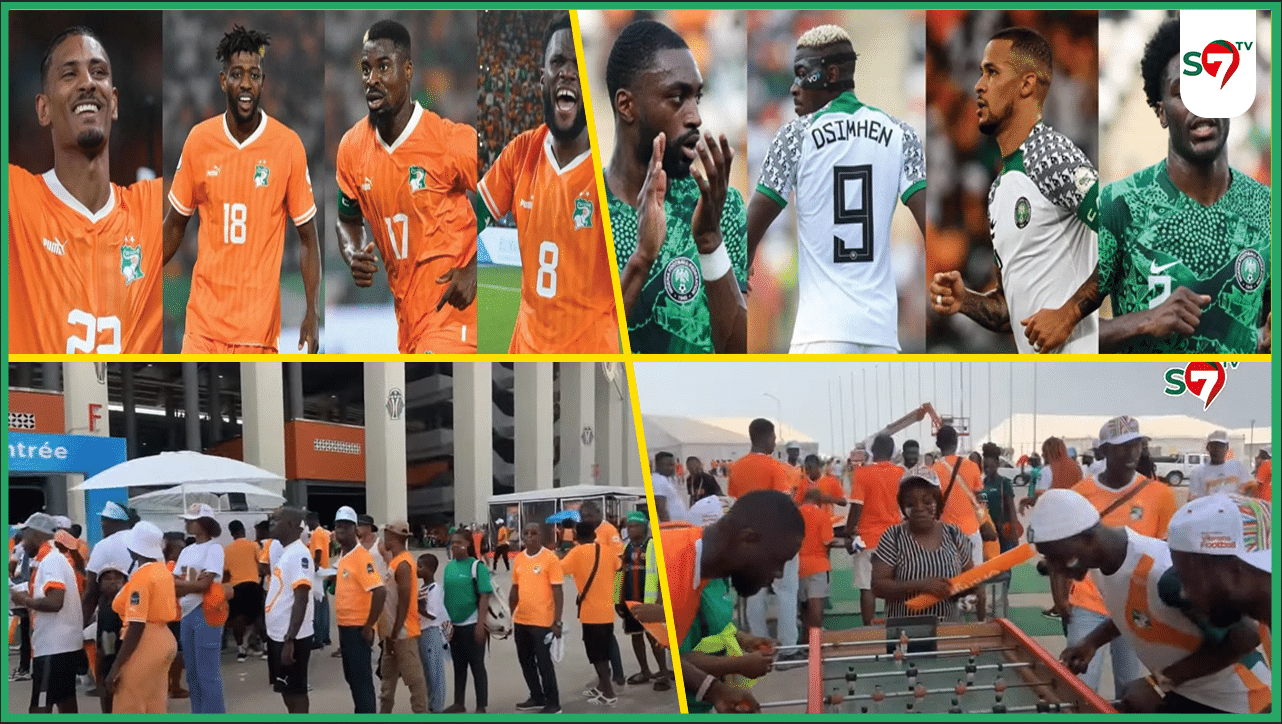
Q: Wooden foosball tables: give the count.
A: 1